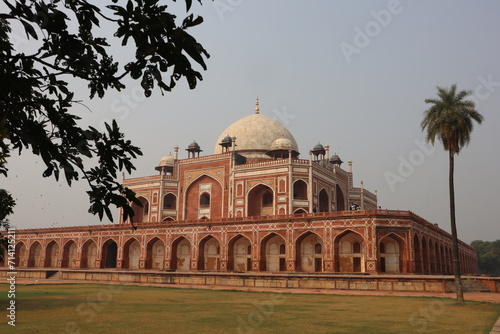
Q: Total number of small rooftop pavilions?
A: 6